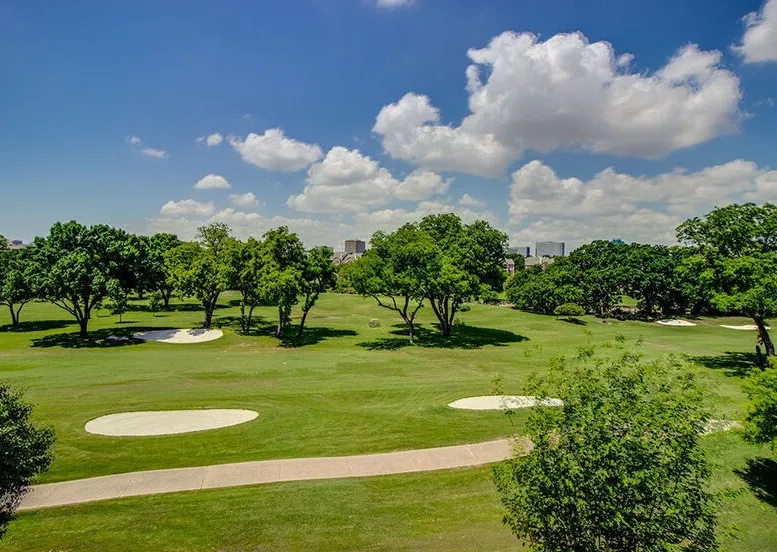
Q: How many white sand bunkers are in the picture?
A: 5